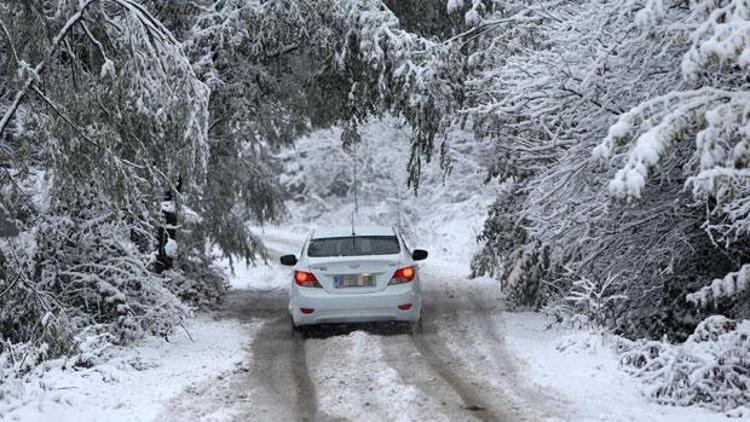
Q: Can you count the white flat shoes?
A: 0